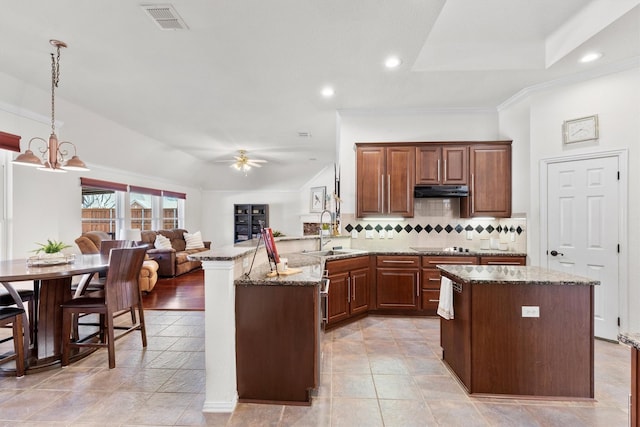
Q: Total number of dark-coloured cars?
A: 0